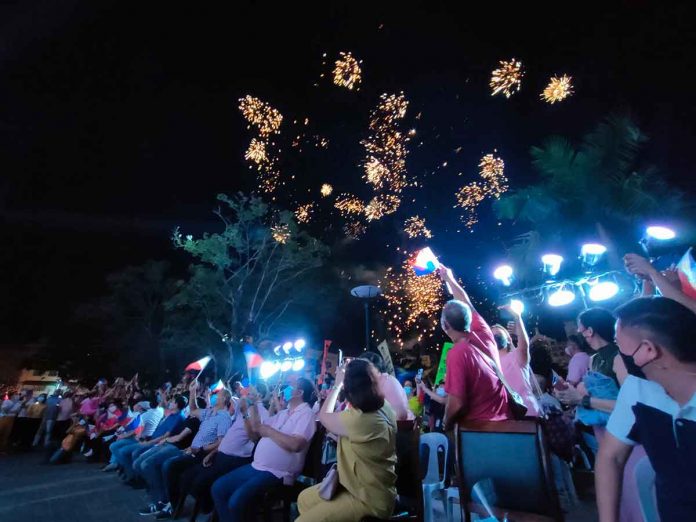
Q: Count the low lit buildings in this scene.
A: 1